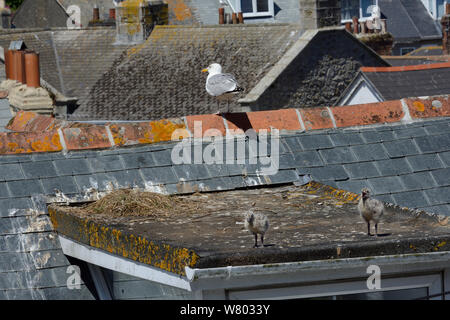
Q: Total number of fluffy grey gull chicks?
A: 2